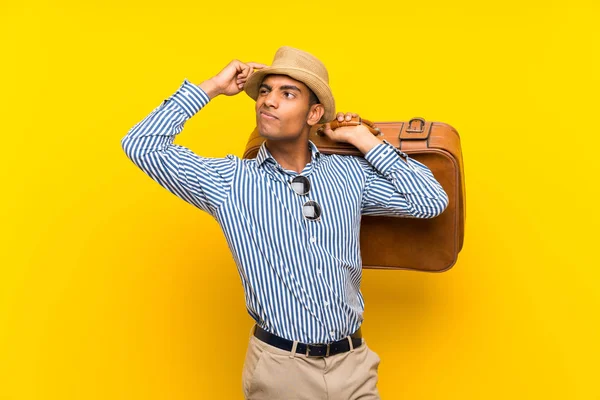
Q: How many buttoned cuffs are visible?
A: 2